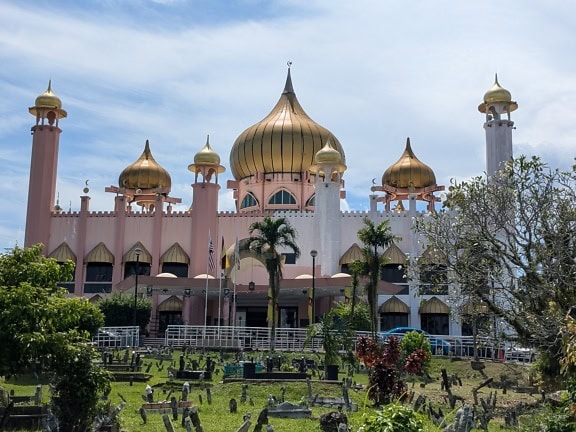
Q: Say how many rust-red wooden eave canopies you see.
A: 0